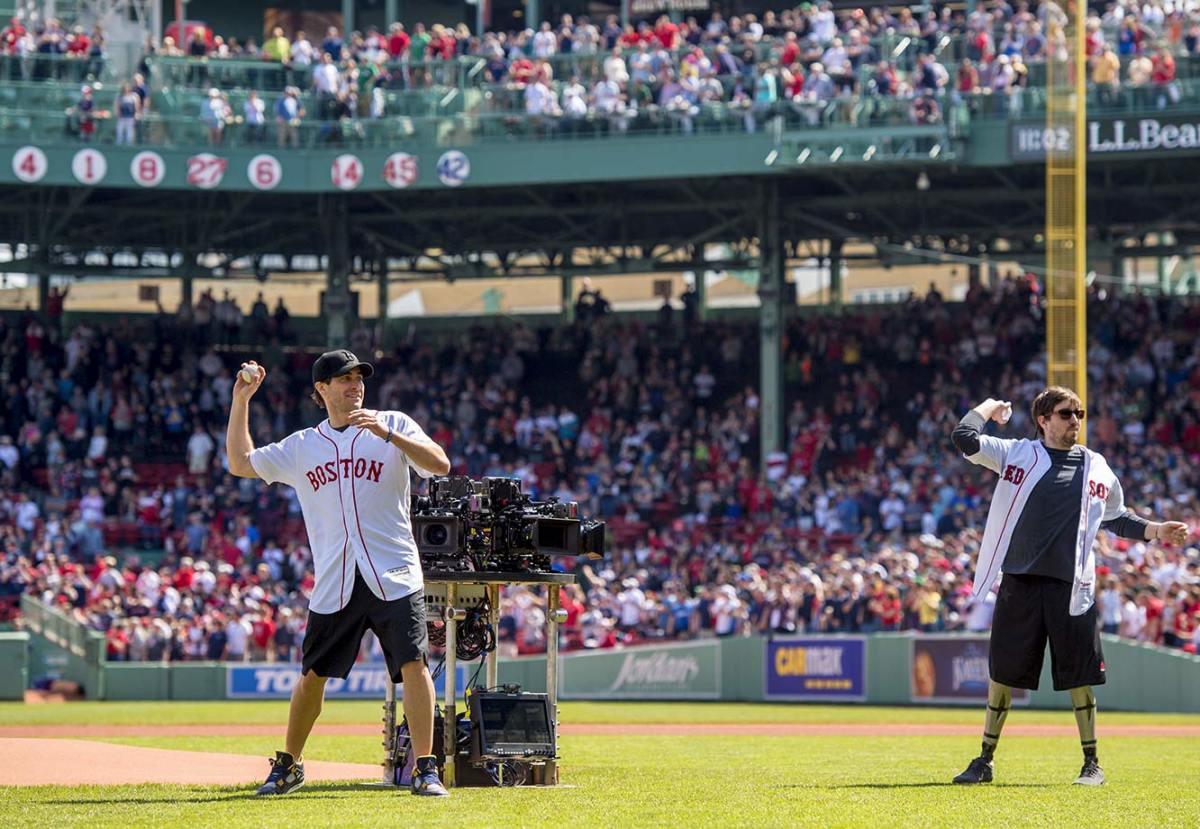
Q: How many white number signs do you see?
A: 8